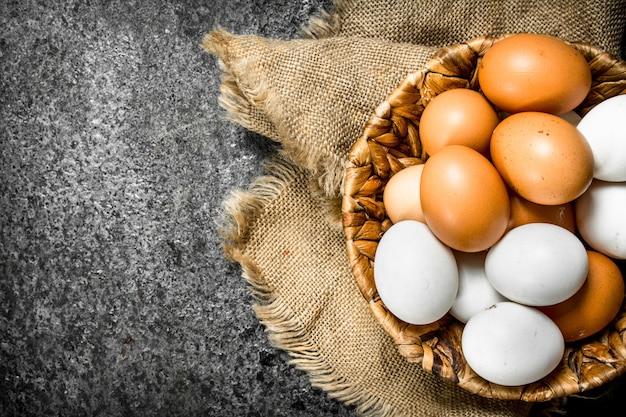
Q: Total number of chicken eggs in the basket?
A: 14